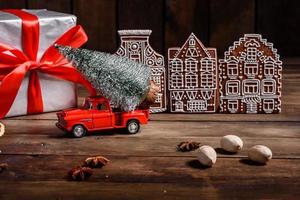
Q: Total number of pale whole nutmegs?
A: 3